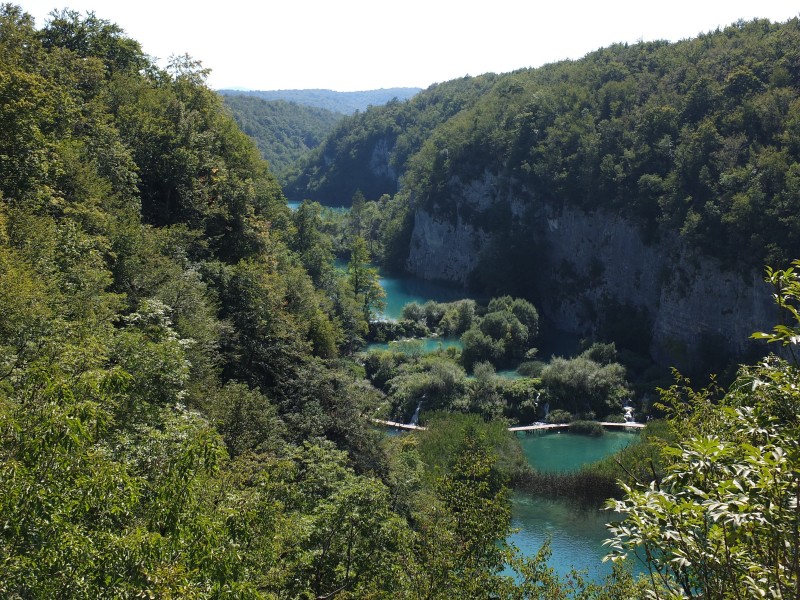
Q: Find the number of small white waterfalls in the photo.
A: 3